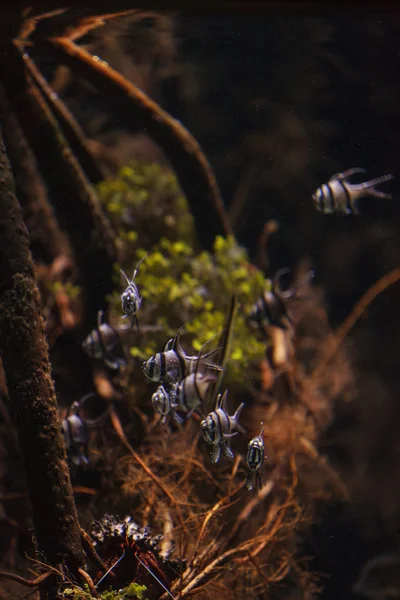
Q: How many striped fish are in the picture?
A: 10